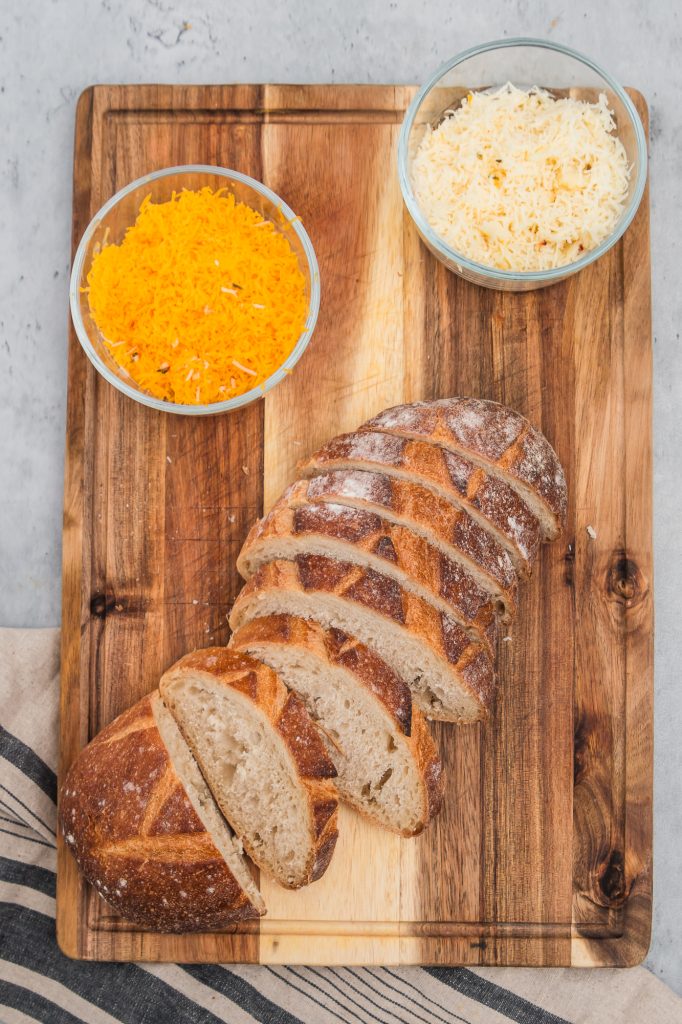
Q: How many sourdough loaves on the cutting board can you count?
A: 1